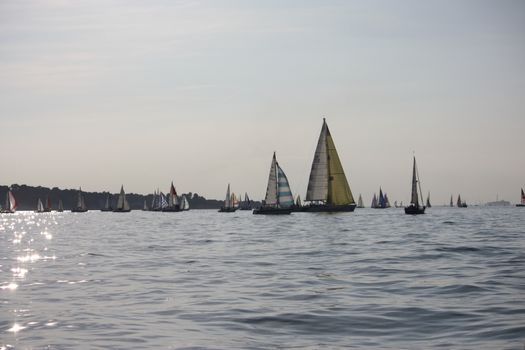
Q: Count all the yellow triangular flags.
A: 1